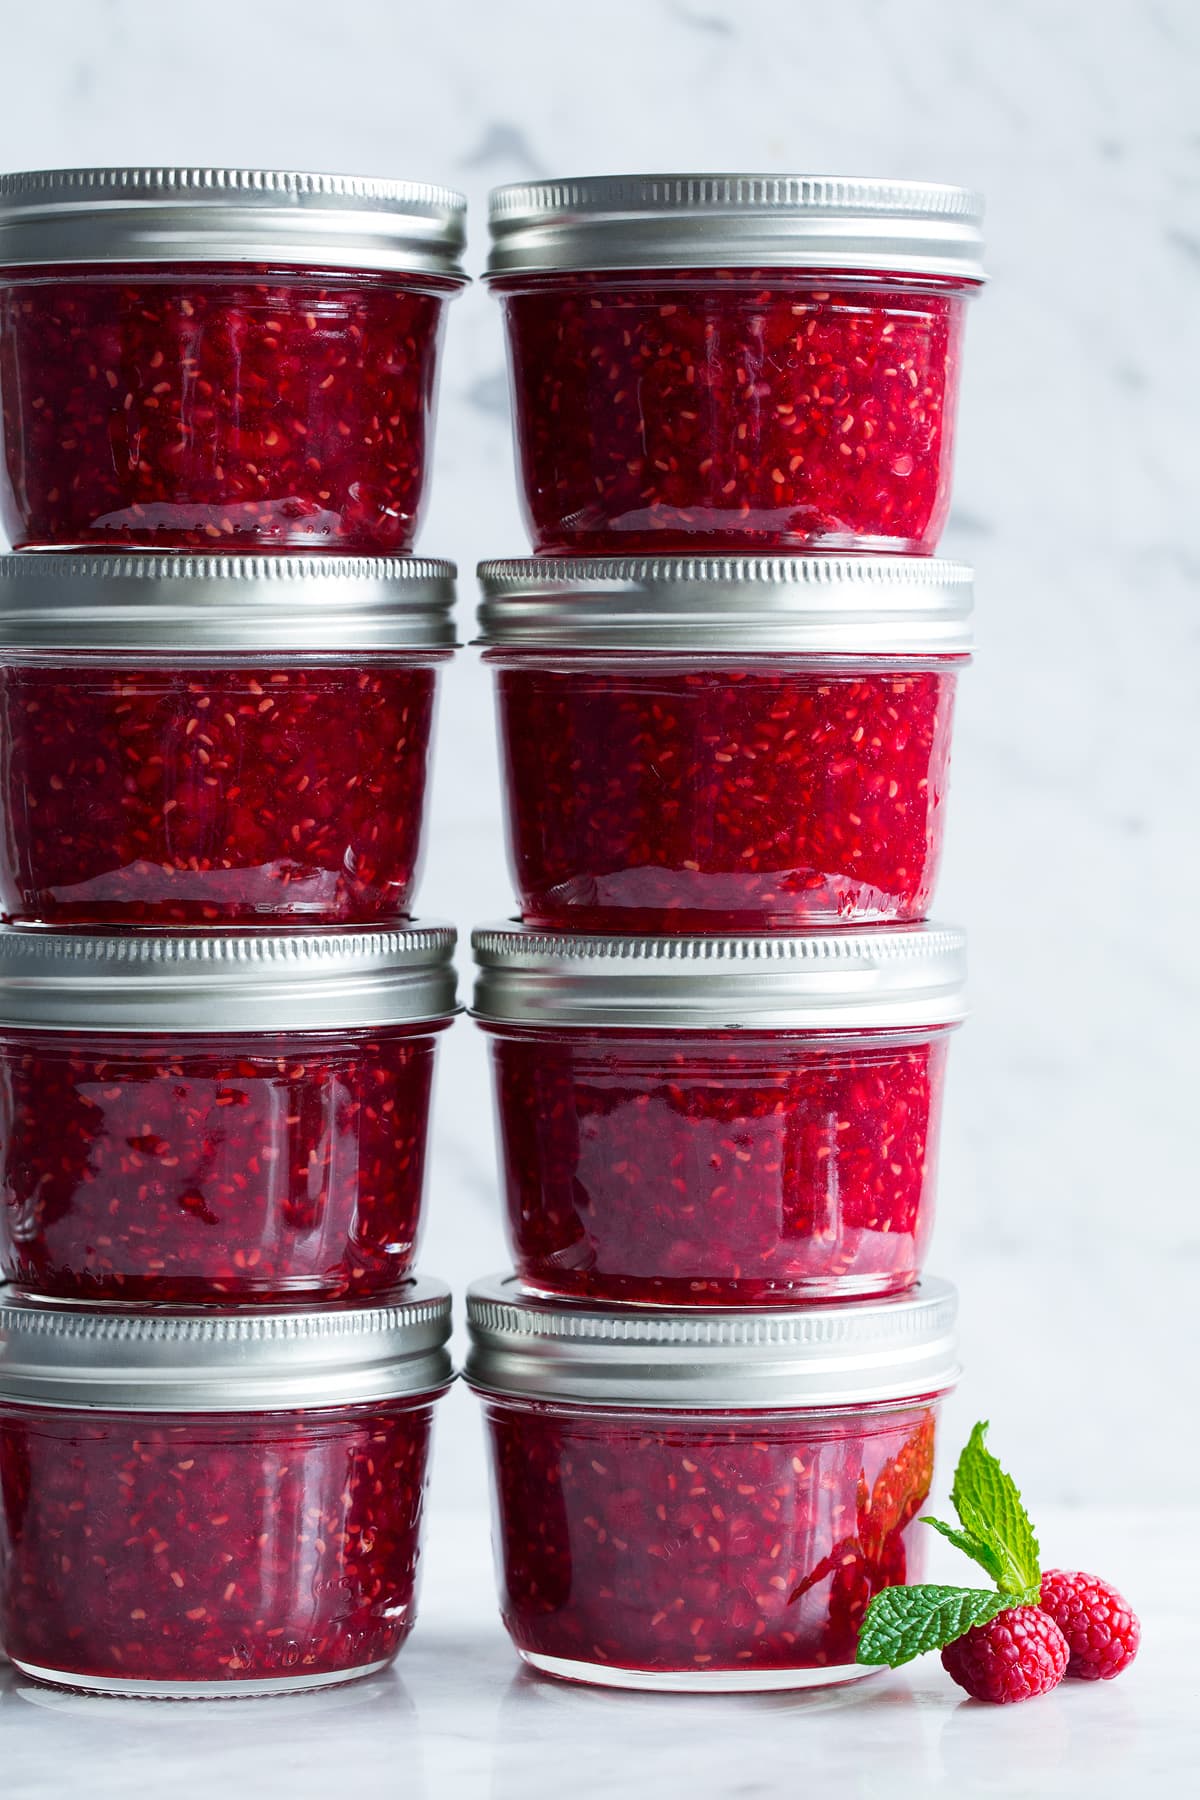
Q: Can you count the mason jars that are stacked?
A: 8